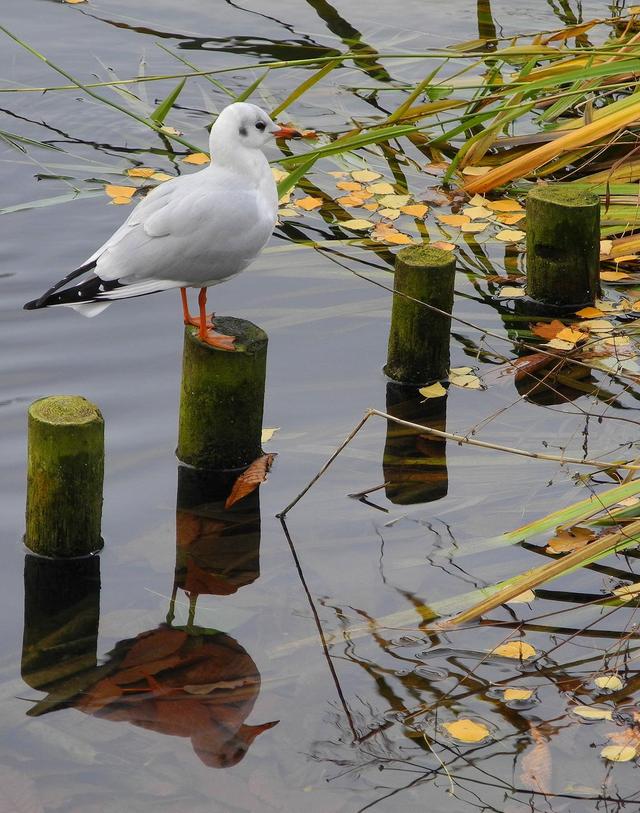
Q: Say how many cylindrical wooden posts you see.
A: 4